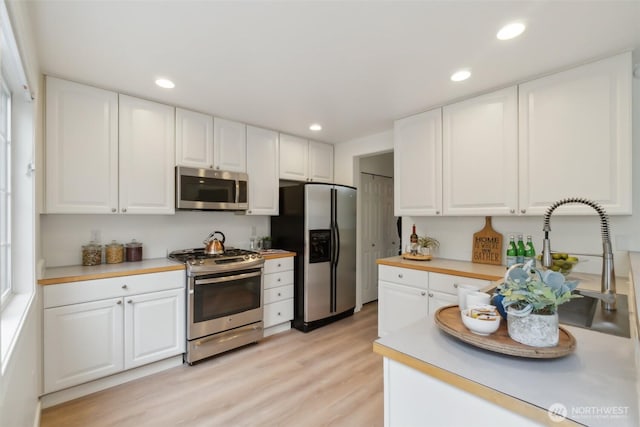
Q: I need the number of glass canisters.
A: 3